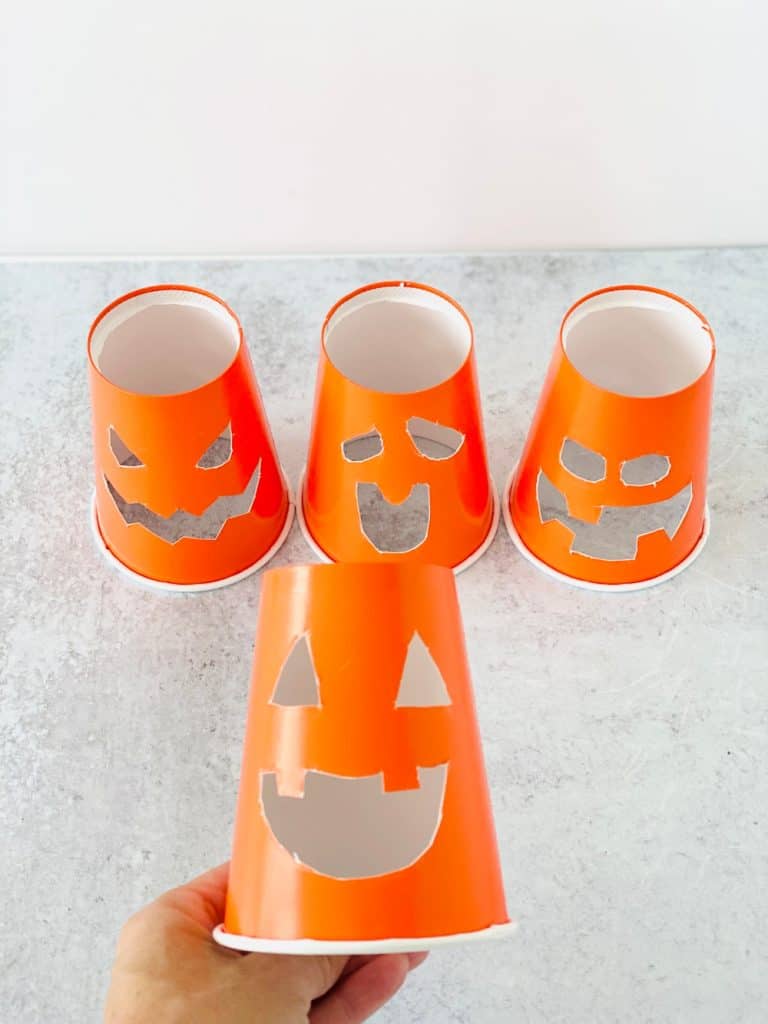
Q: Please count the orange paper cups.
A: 4